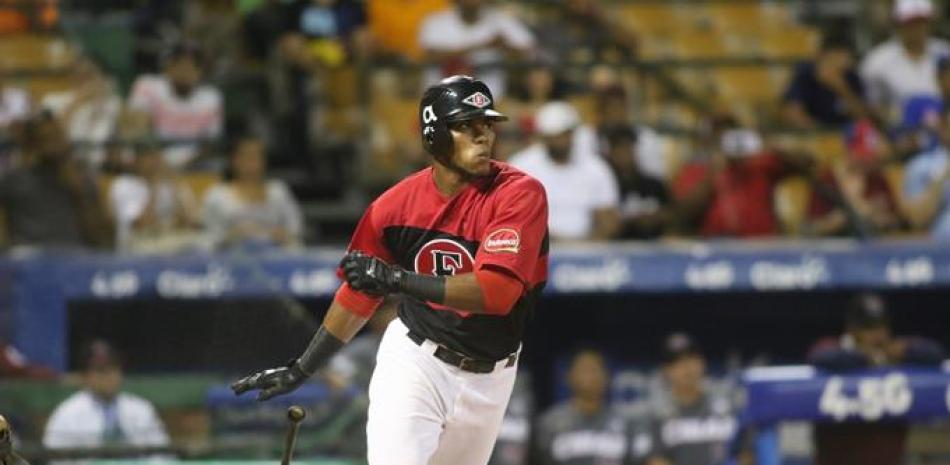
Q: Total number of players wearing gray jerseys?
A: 2